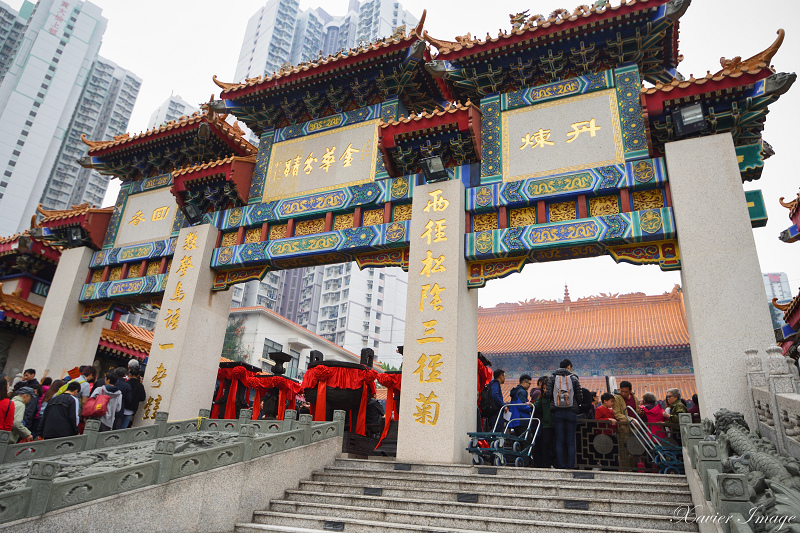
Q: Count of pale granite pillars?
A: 4